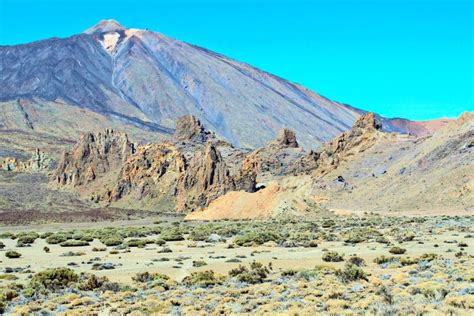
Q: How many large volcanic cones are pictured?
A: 1